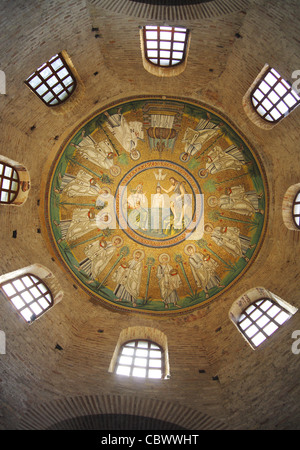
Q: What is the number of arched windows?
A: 8